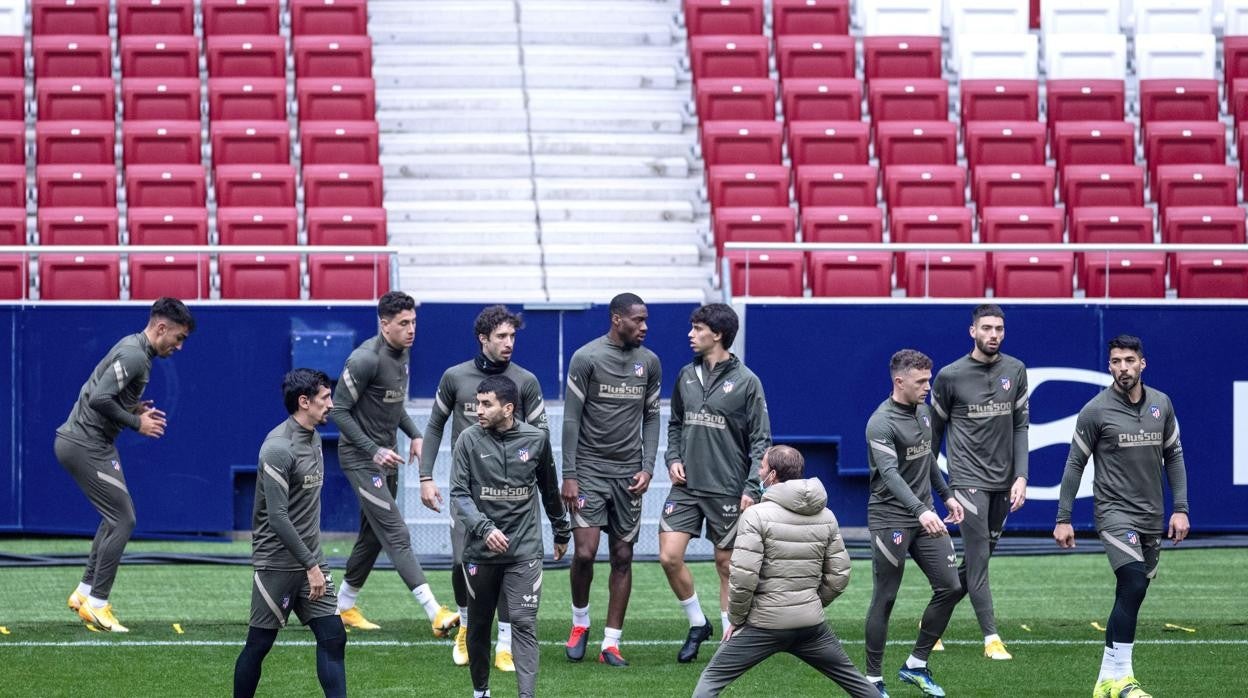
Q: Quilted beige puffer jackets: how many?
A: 1